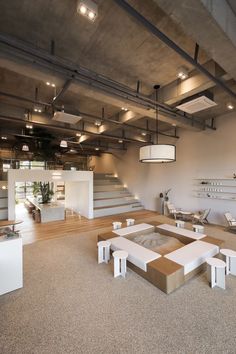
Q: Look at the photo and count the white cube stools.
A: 8